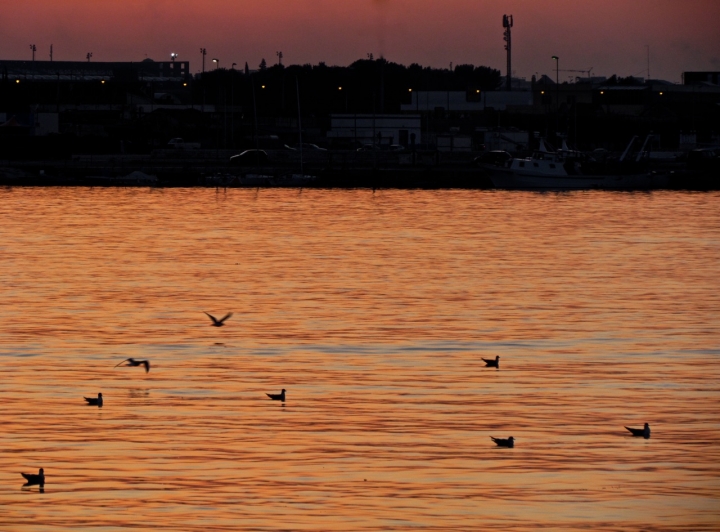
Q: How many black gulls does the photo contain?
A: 8